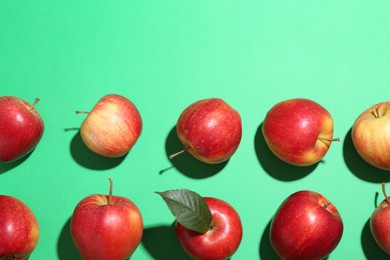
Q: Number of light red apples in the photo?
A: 2